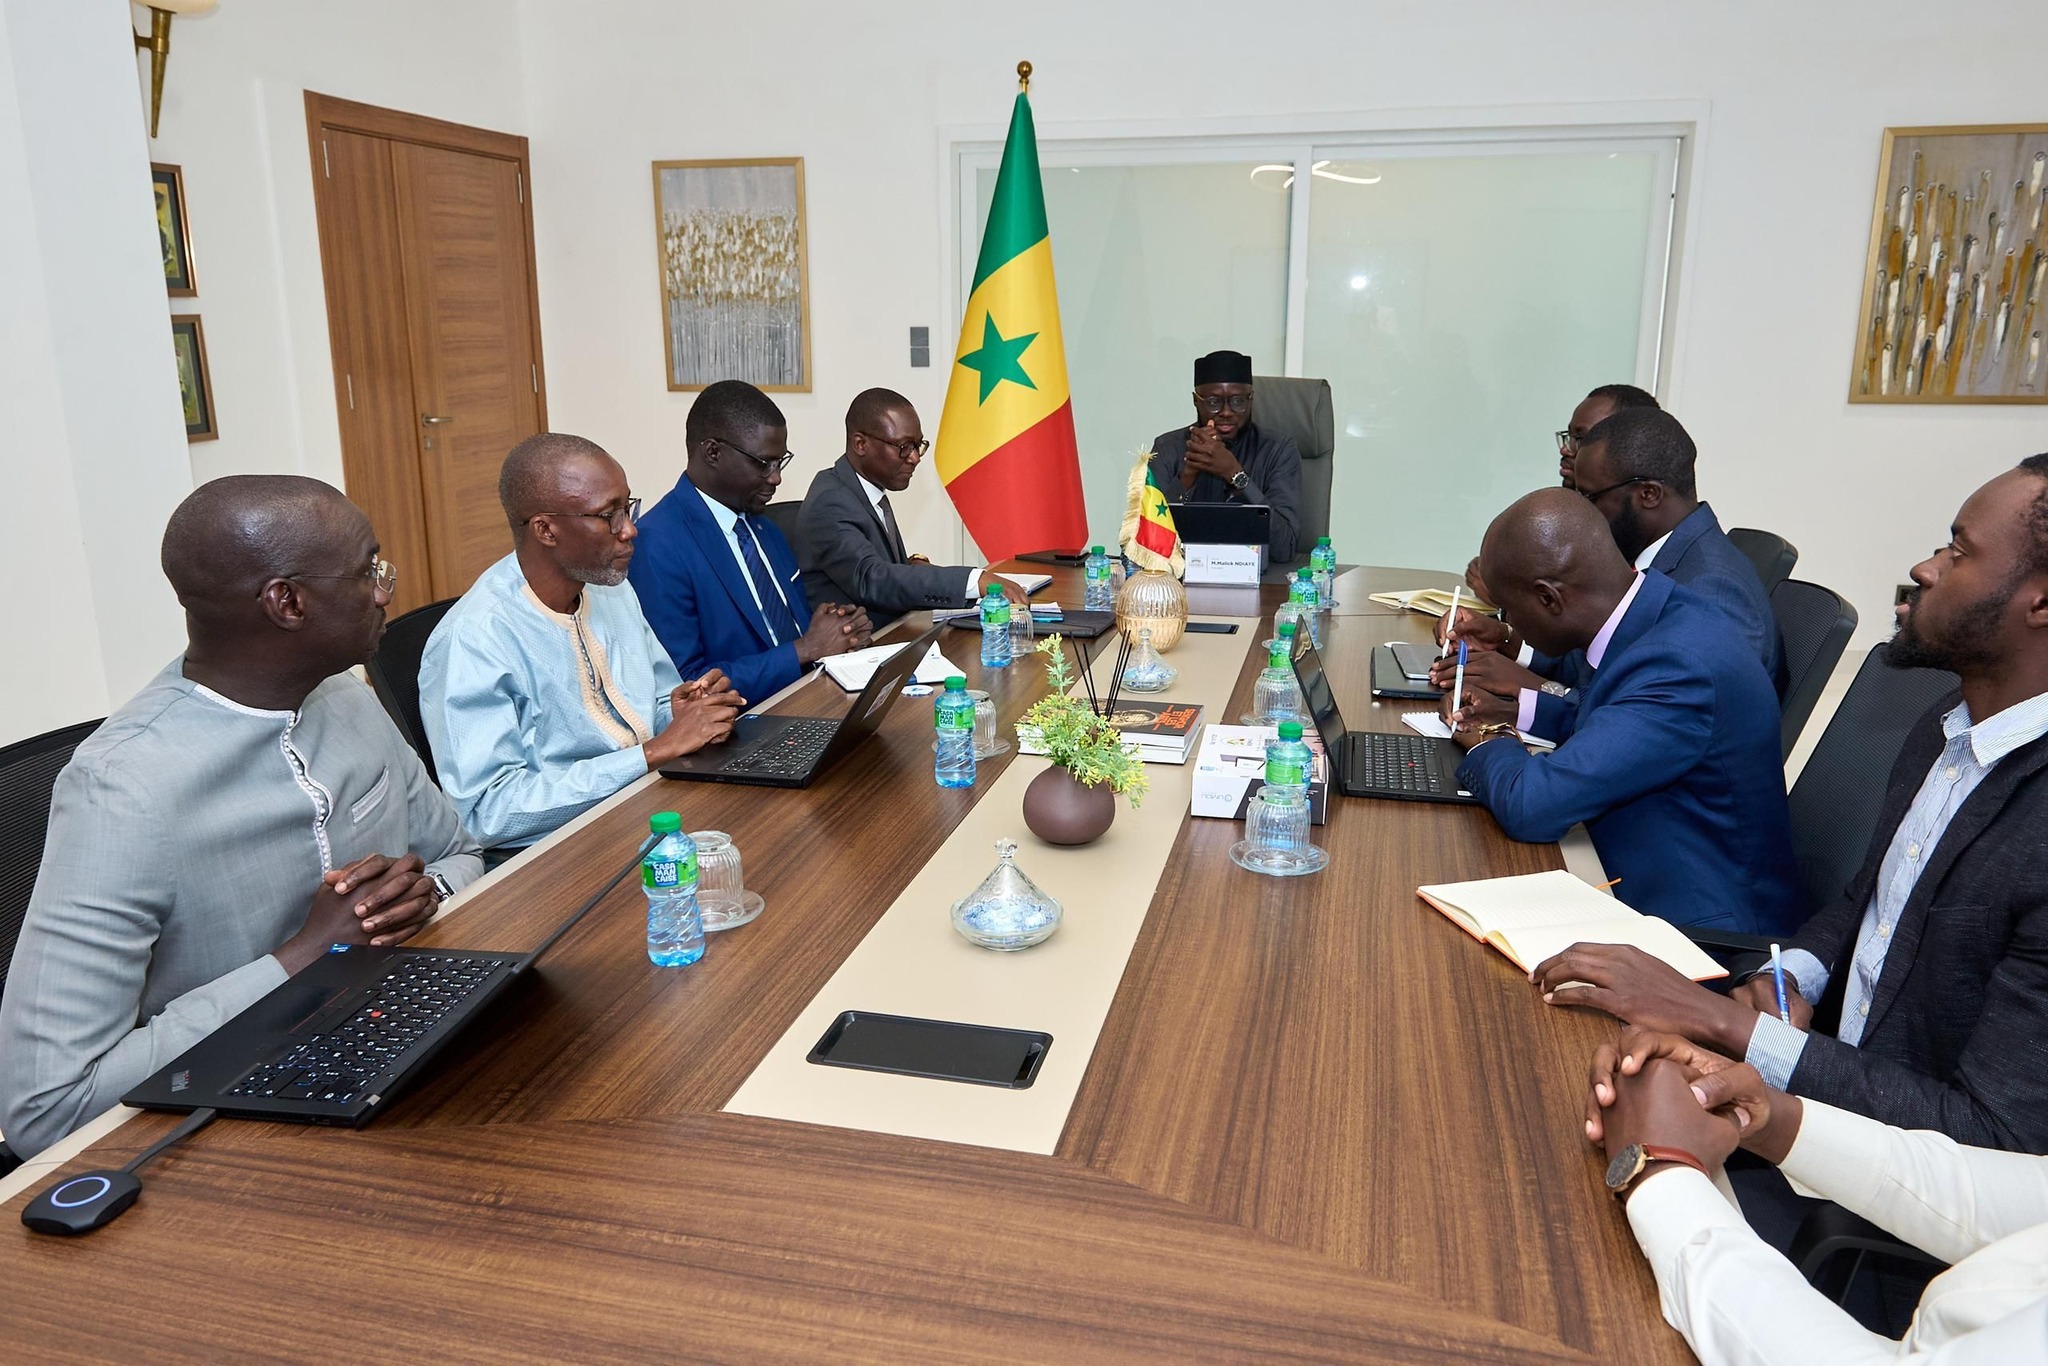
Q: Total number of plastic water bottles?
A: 8